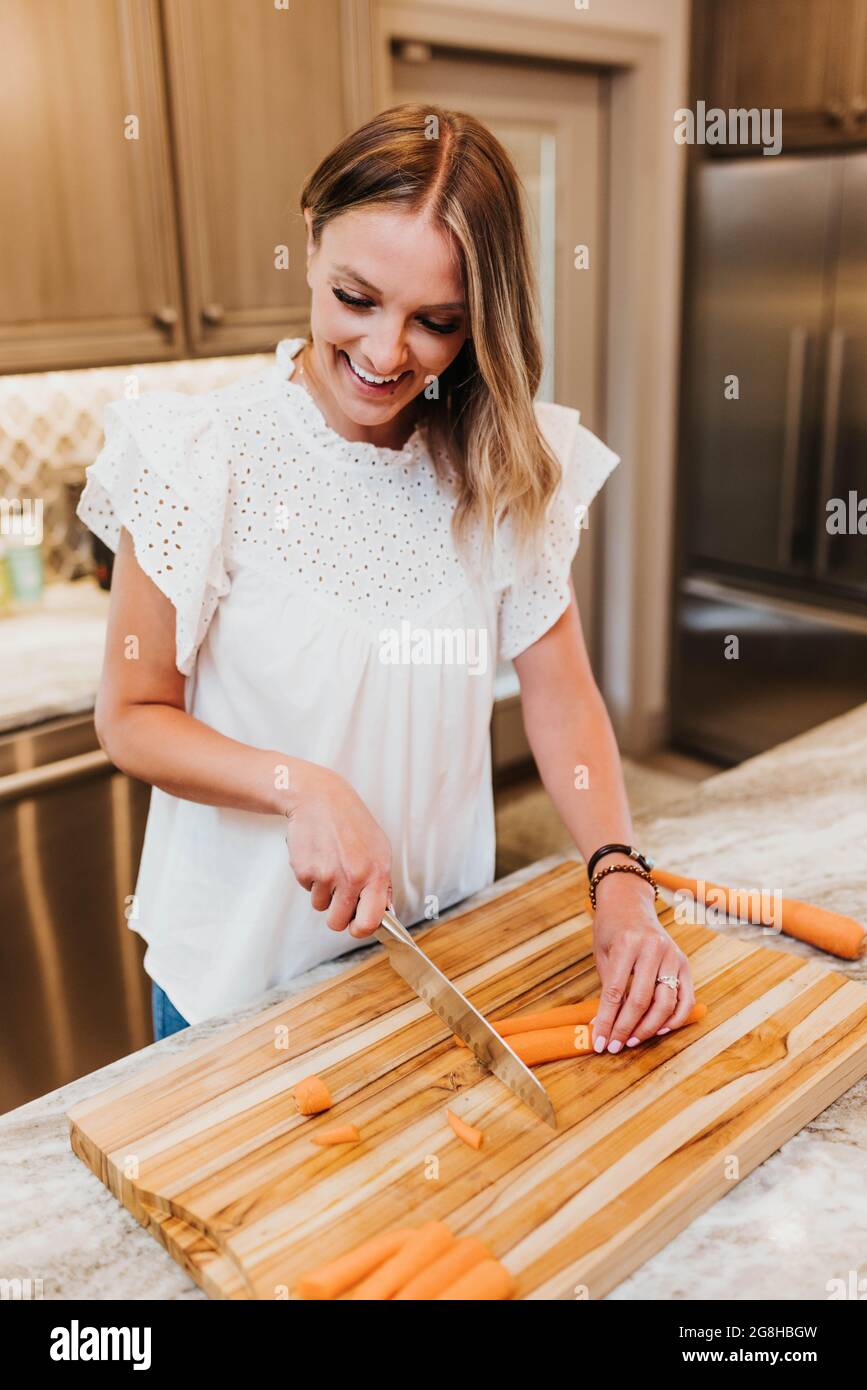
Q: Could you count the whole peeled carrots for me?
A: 1